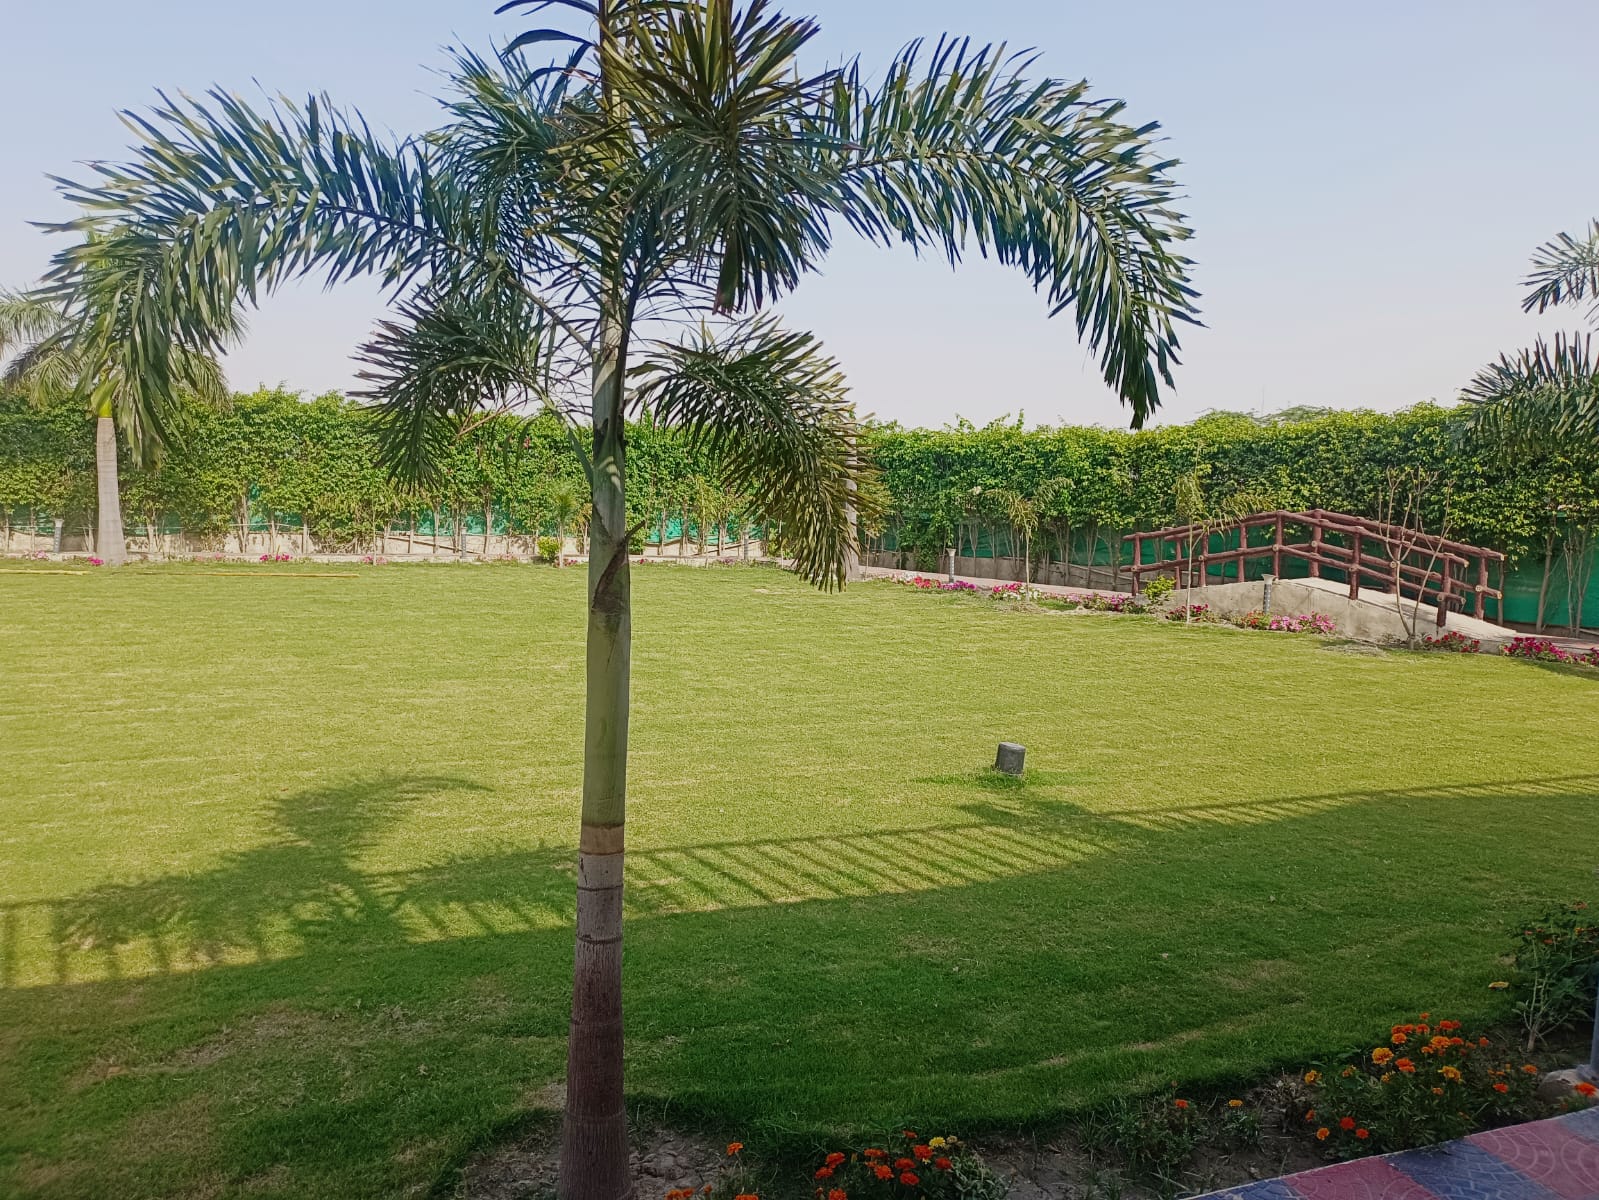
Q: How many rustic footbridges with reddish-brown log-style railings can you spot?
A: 1